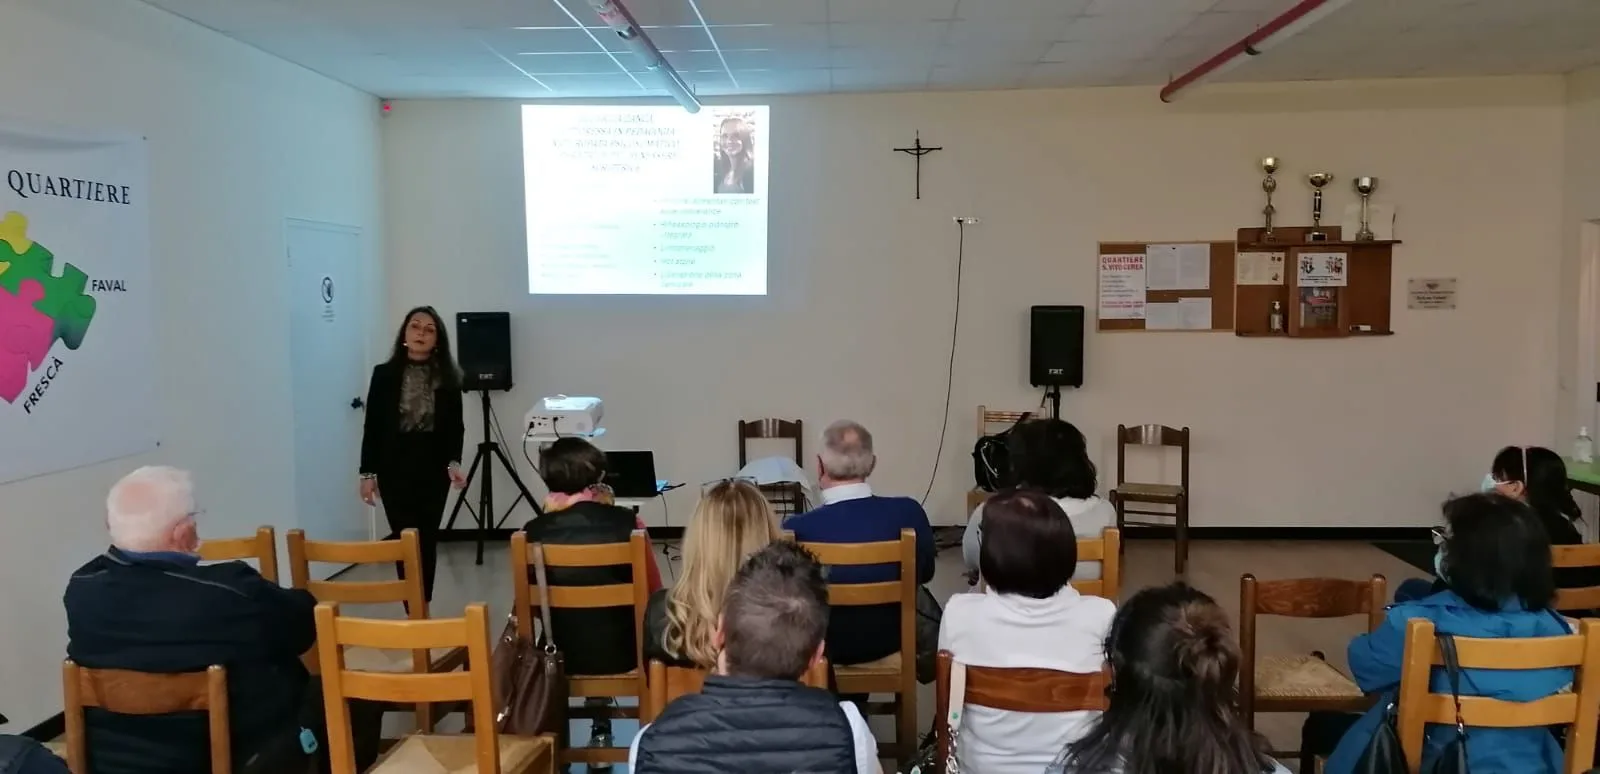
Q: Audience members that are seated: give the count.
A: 10